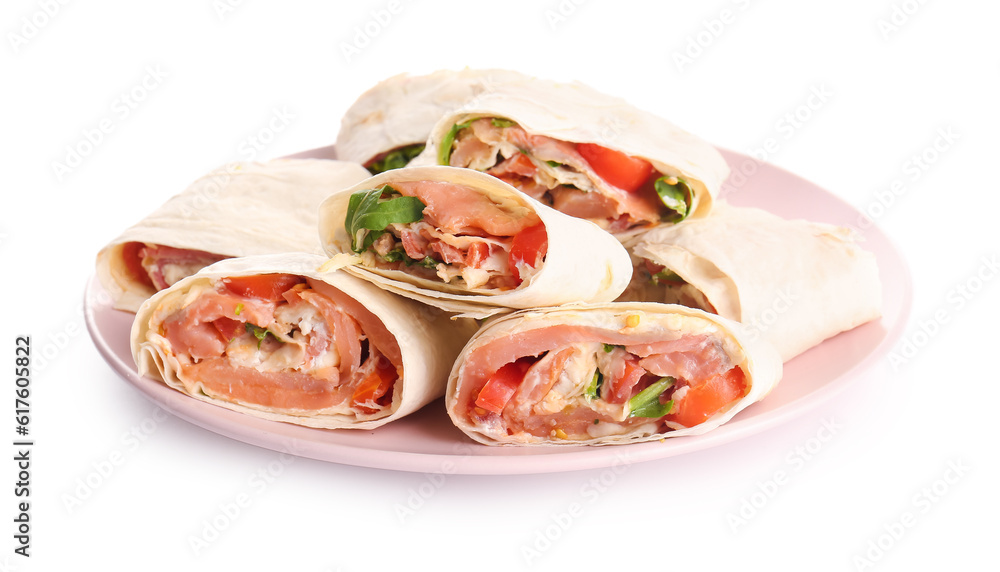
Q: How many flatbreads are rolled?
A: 7